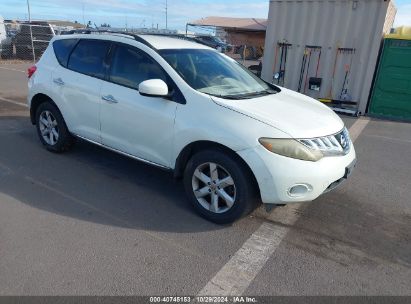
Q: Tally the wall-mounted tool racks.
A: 3